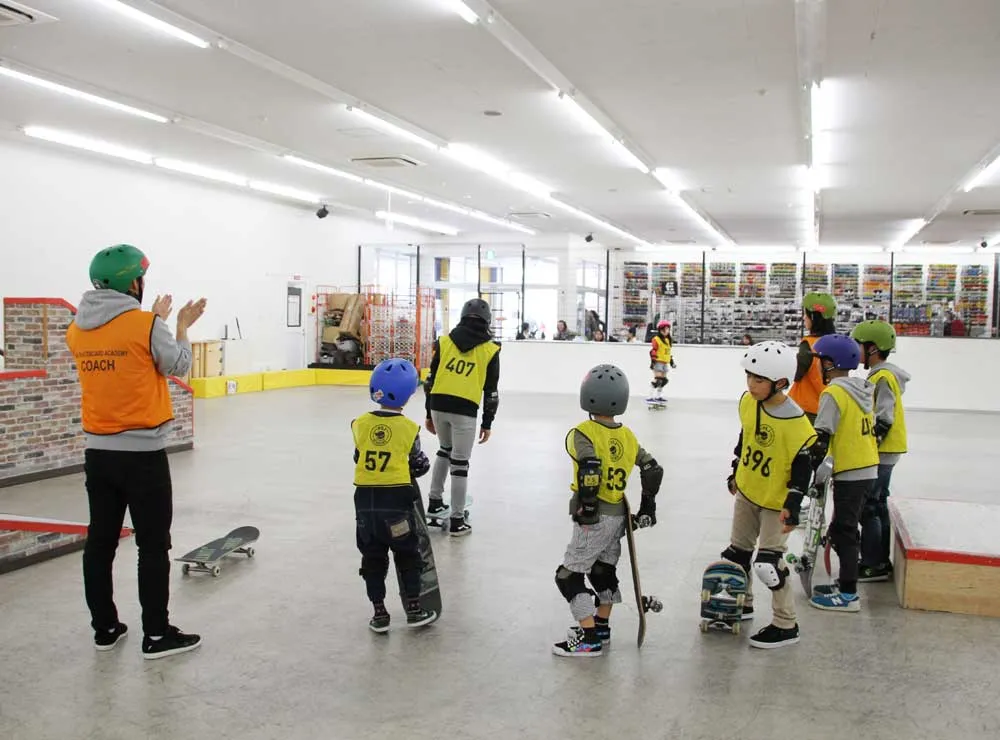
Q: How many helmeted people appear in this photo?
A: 9